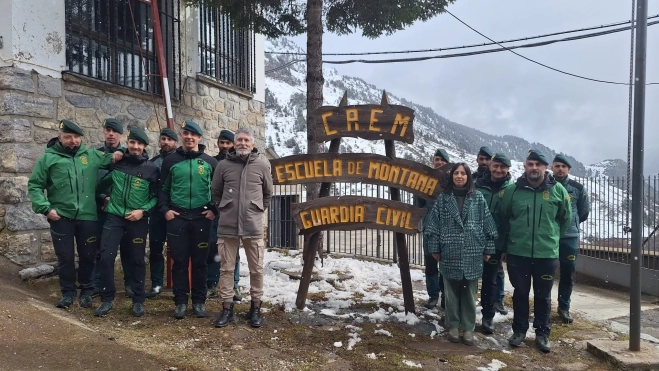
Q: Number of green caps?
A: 11